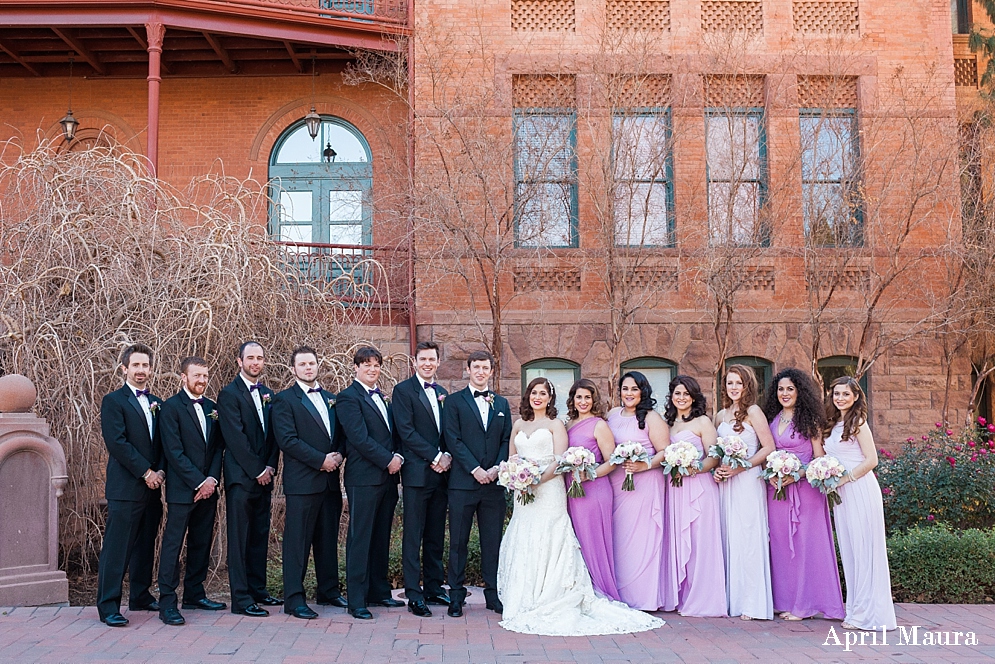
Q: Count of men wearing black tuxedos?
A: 7